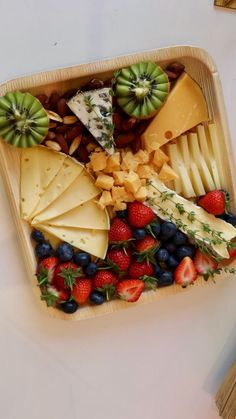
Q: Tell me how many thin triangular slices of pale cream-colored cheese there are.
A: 5